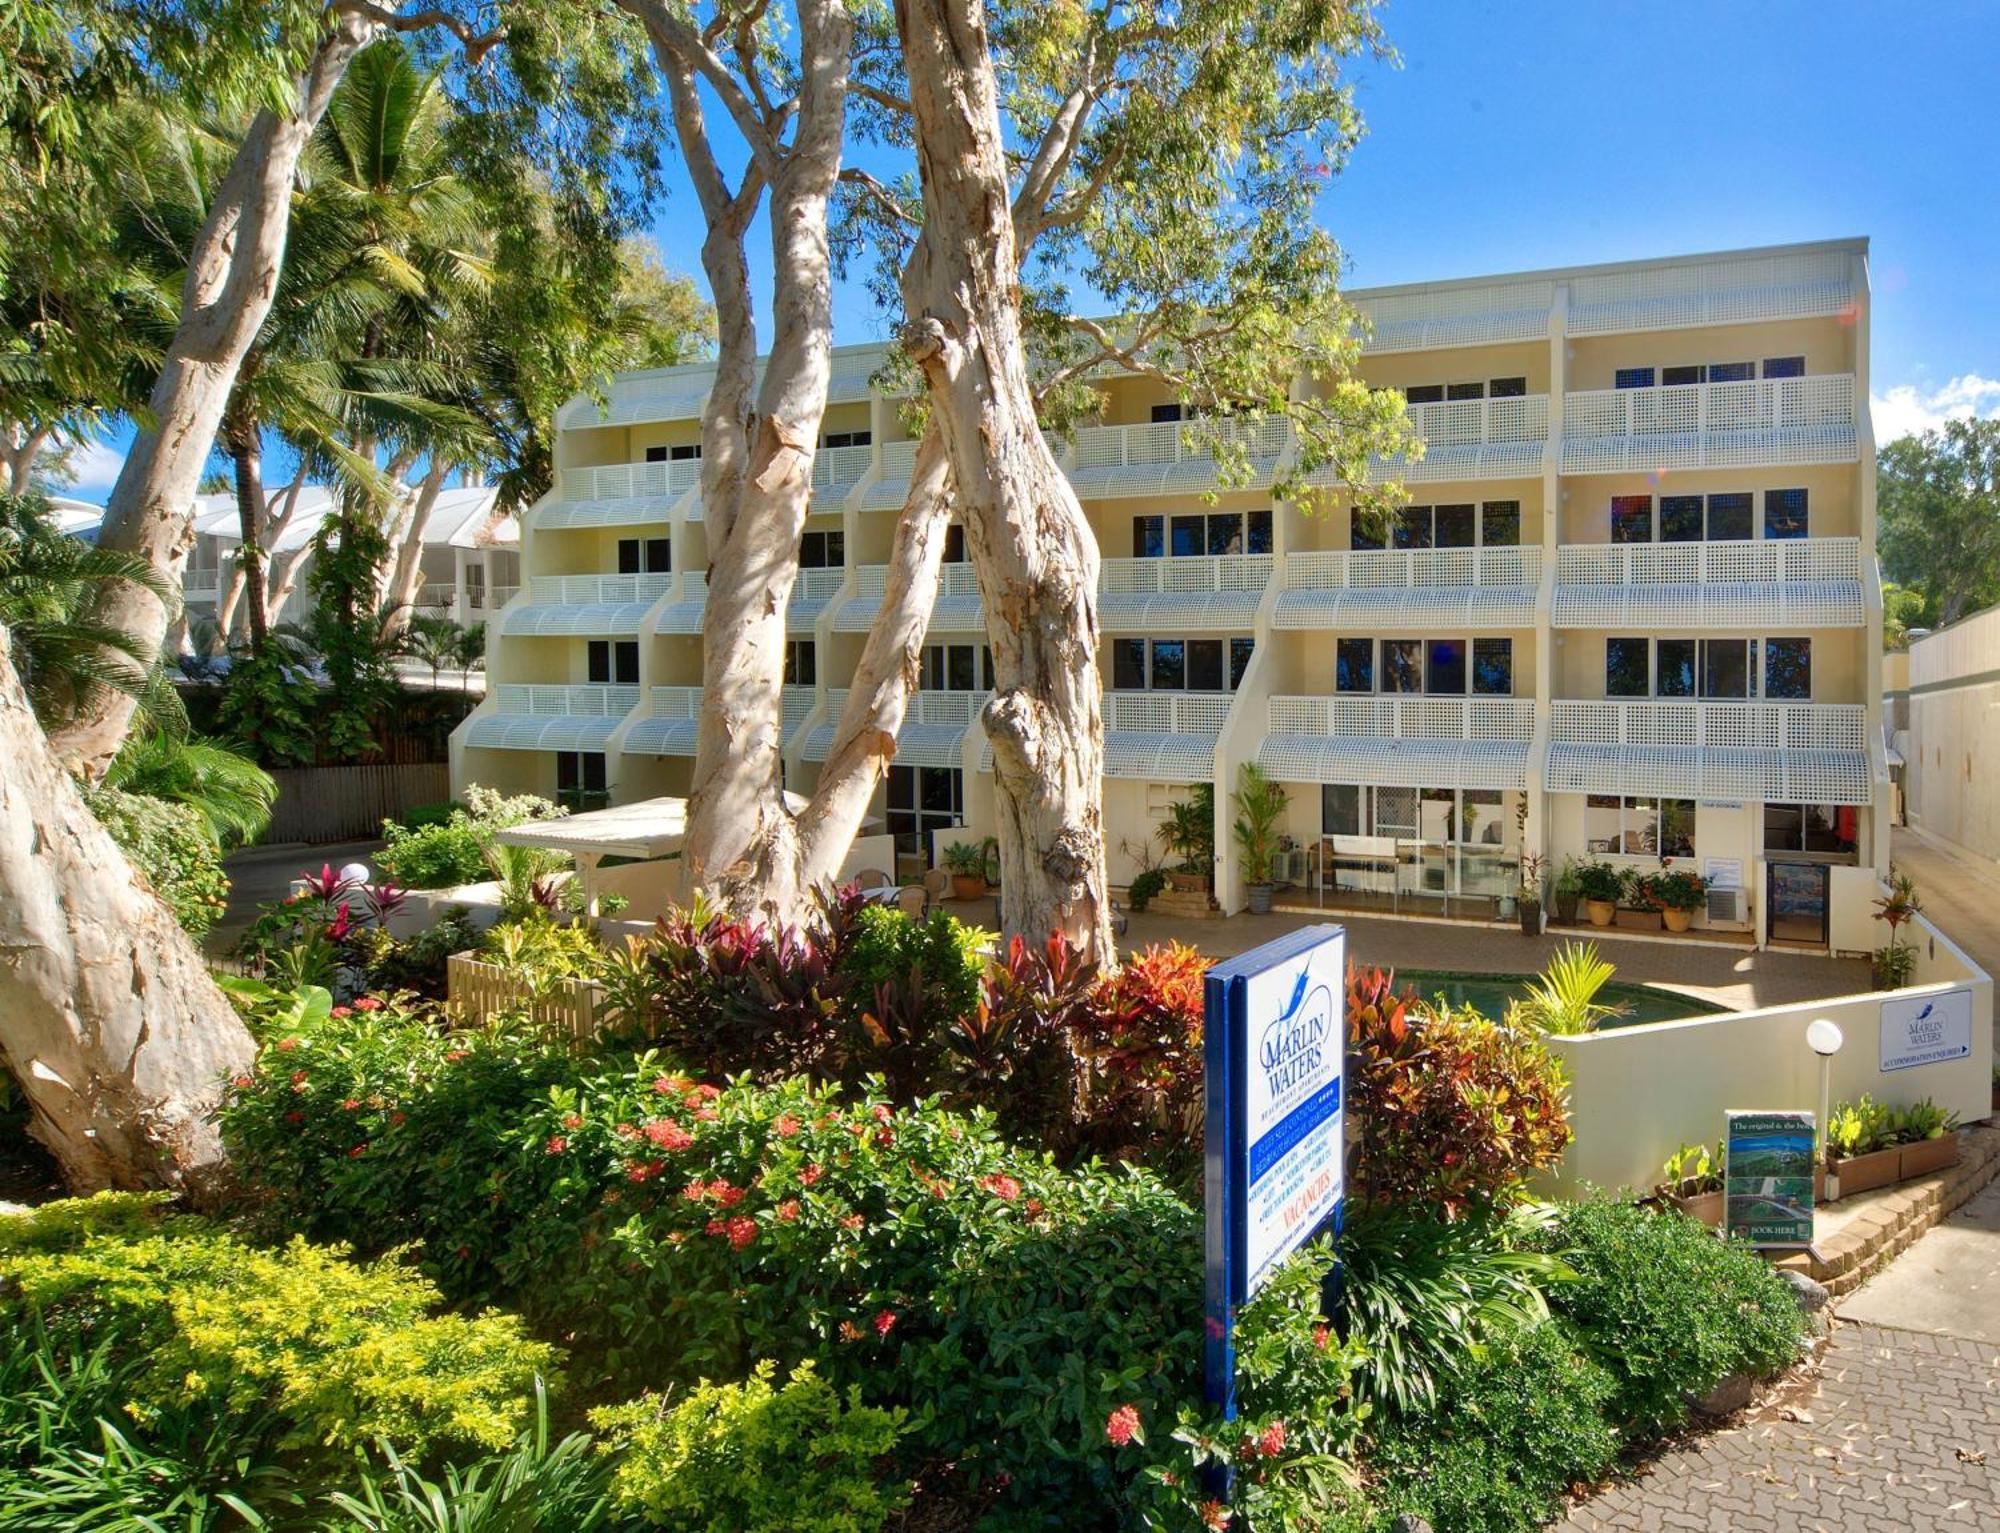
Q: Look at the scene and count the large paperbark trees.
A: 4